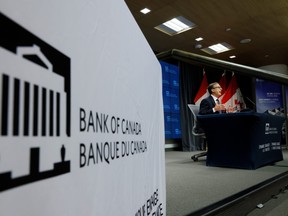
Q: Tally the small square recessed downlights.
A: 3